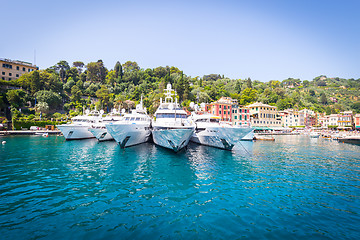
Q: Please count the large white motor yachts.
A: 5